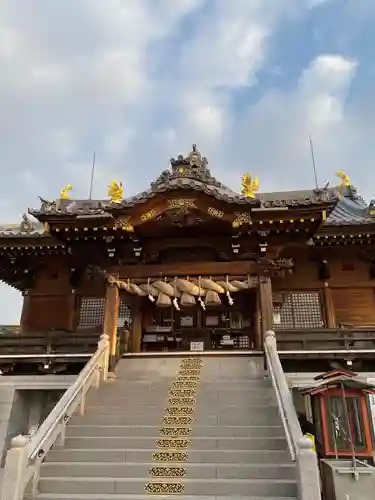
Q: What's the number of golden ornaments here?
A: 4